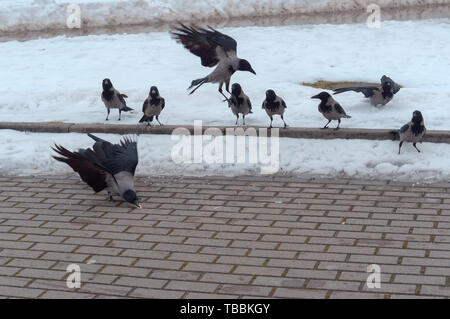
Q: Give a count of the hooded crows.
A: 9